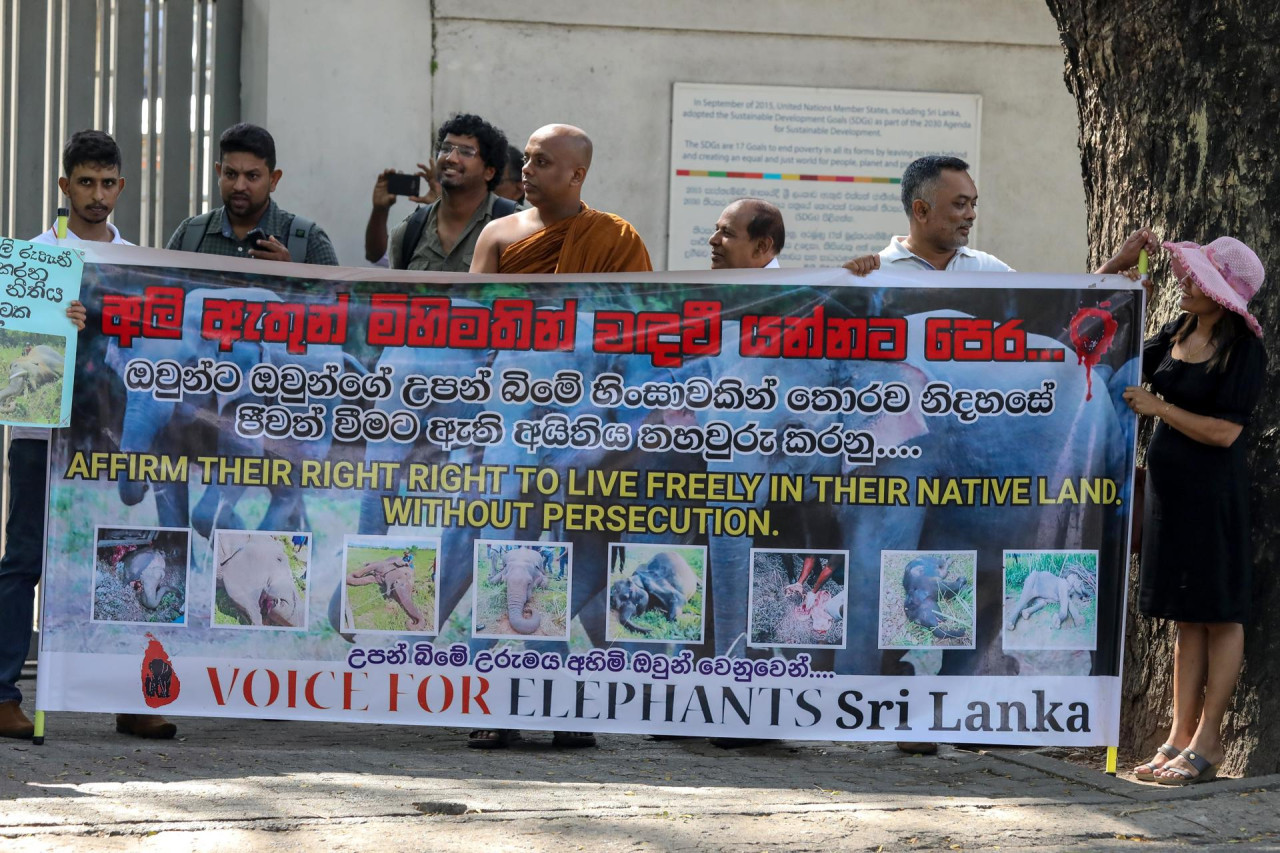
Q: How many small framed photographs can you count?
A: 8